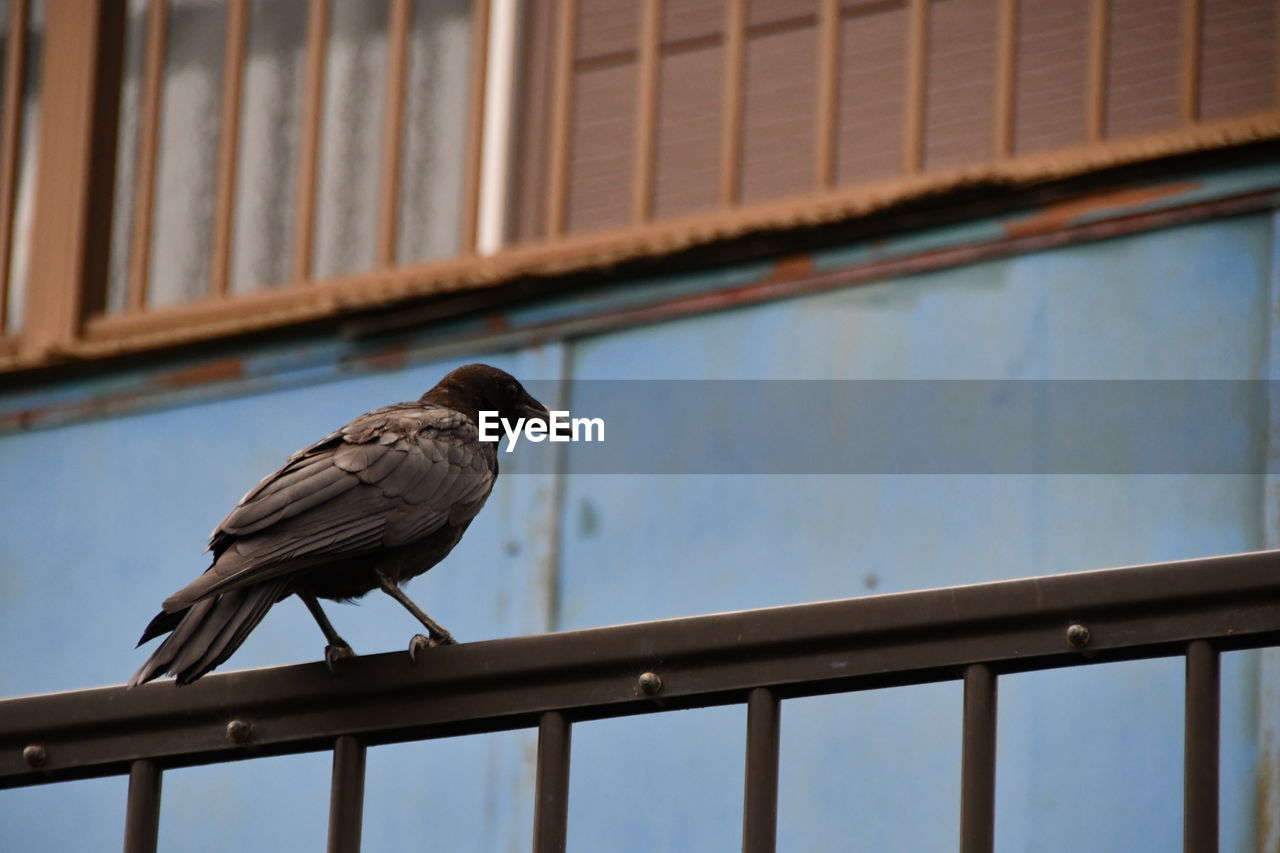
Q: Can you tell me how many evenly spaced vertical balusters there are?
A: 6